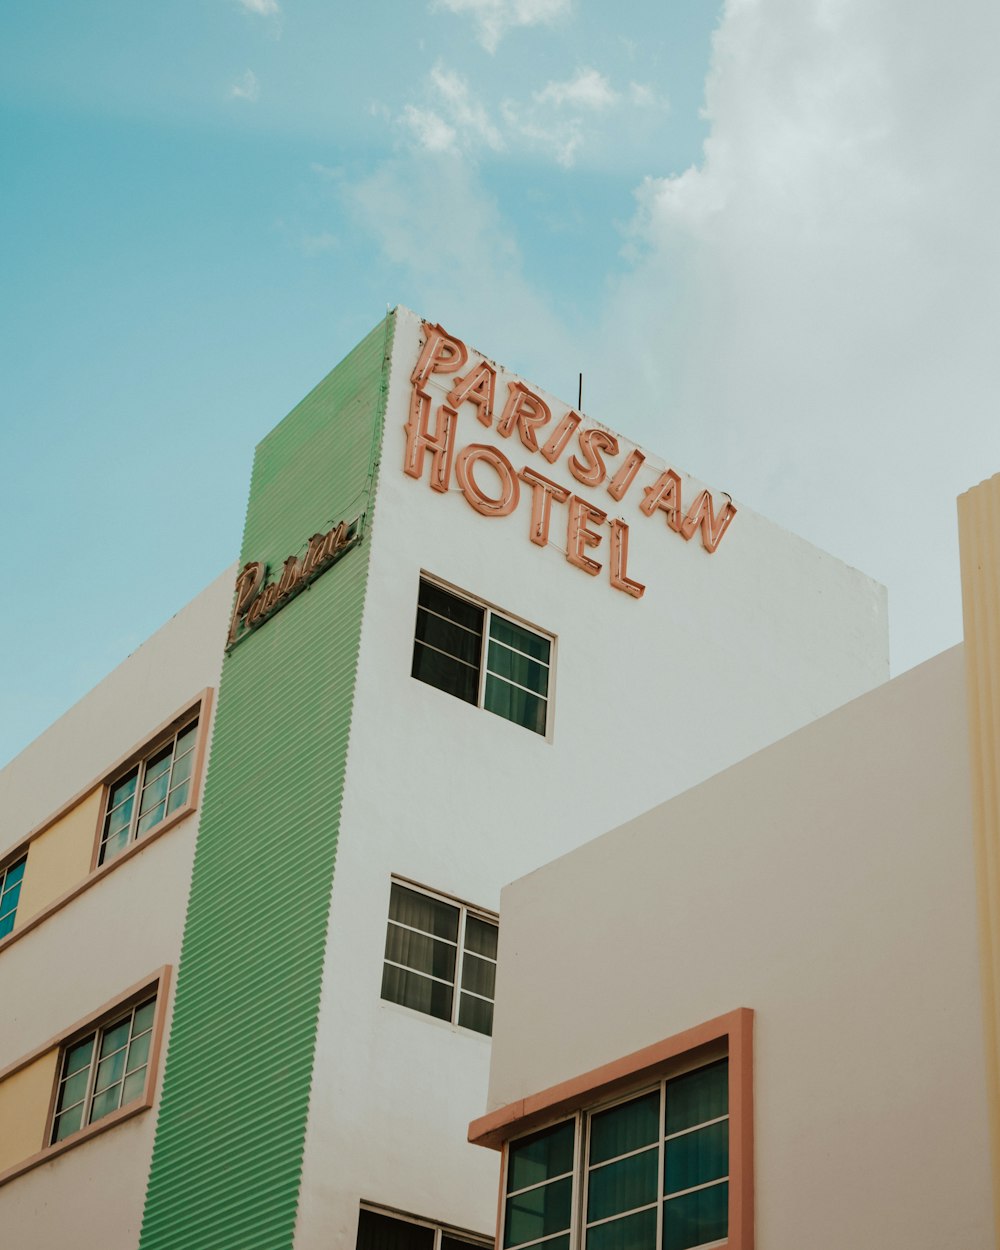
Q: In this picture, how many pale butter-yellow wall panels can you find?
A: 2